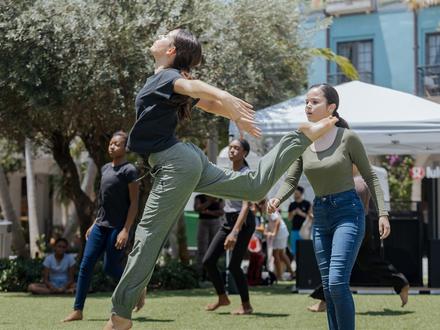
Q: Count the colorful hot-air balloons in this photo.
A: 0